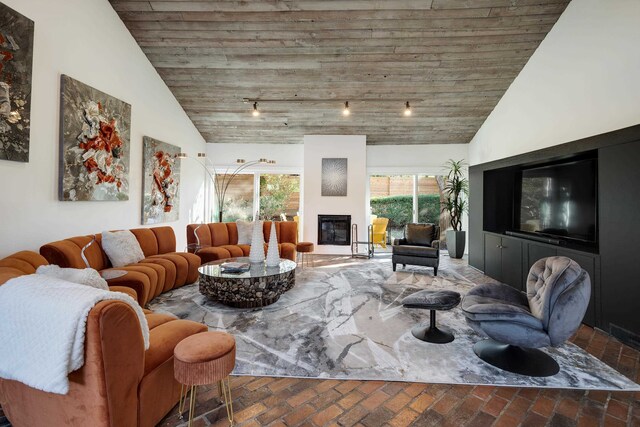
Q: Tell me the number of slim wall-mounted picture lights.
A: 0